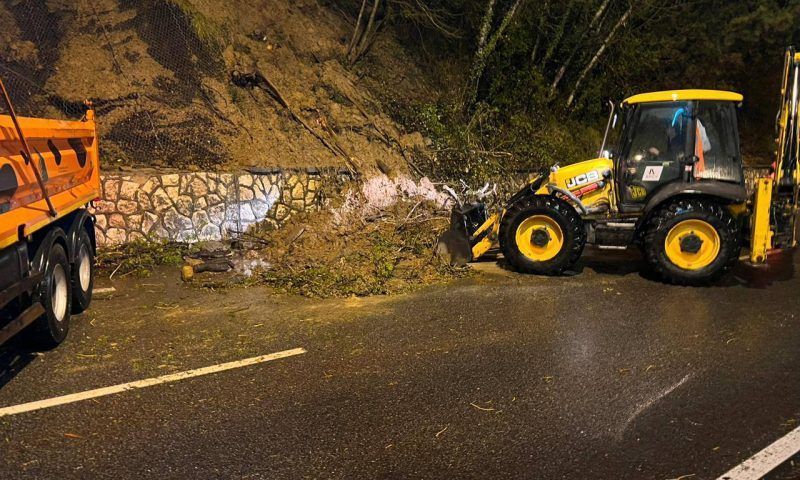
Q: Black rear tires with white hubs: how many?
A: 2